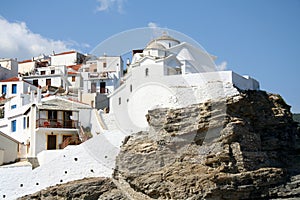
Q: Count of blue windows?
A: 5